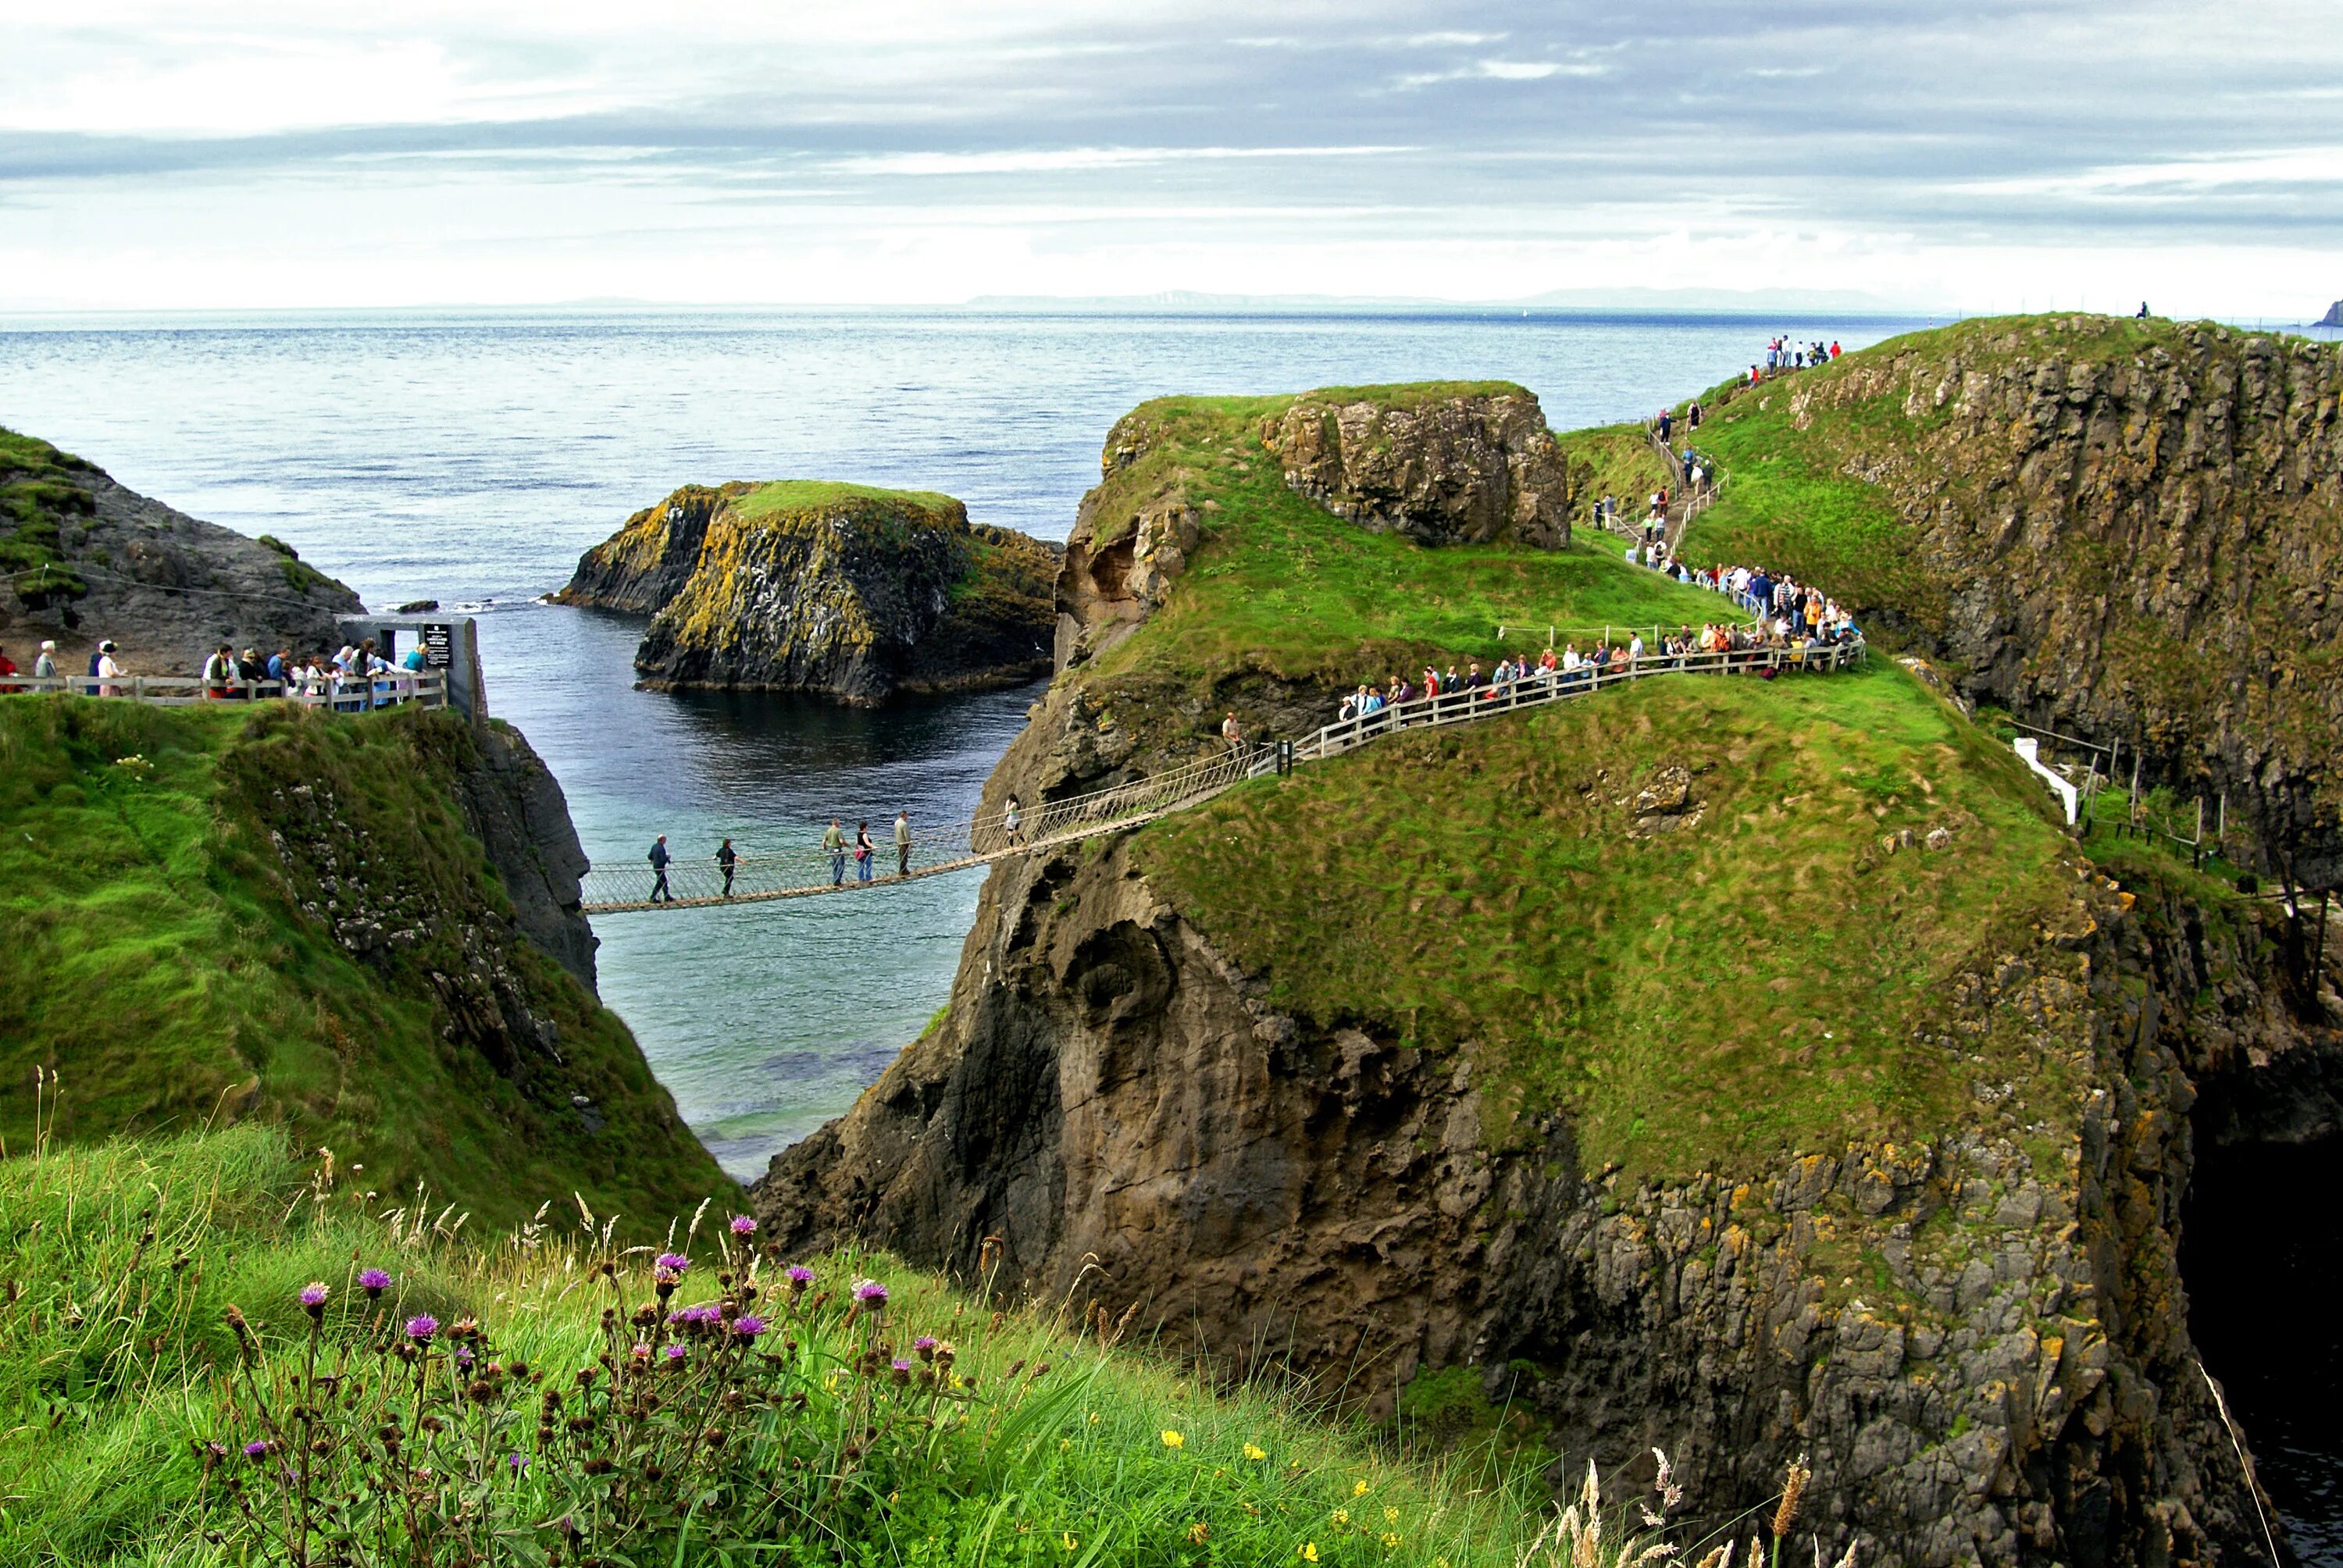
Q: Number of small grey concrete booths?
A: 1